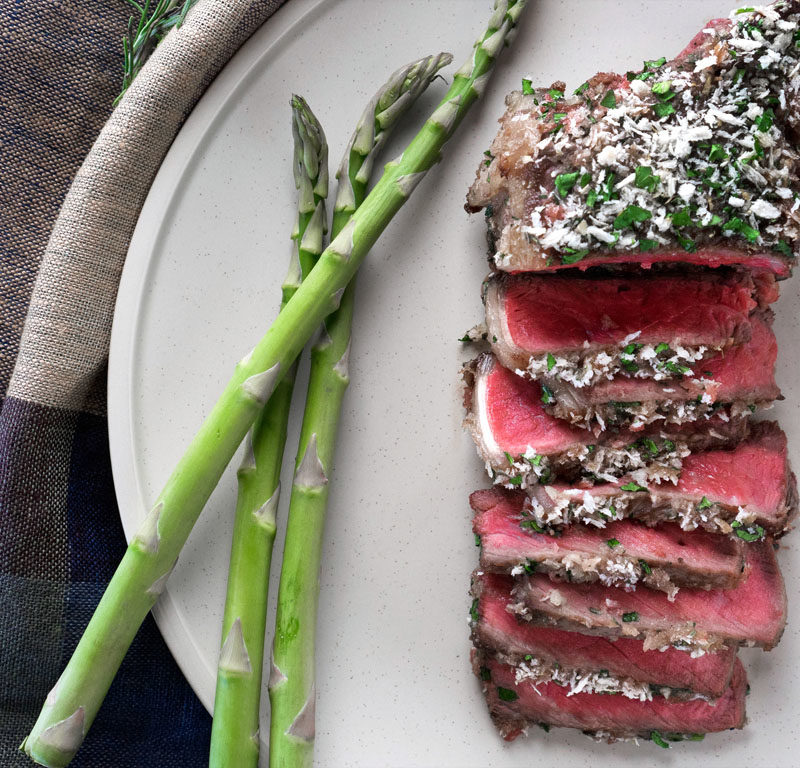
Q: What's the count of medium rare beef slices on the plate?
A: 8